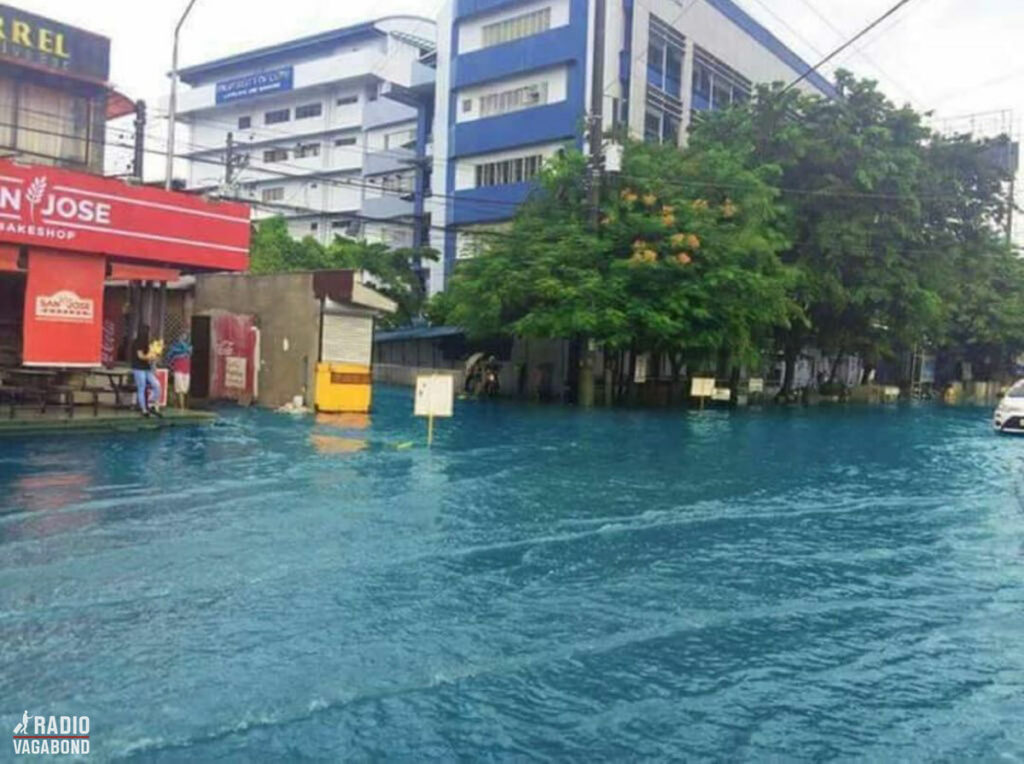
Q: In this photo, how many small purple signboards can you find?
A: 0